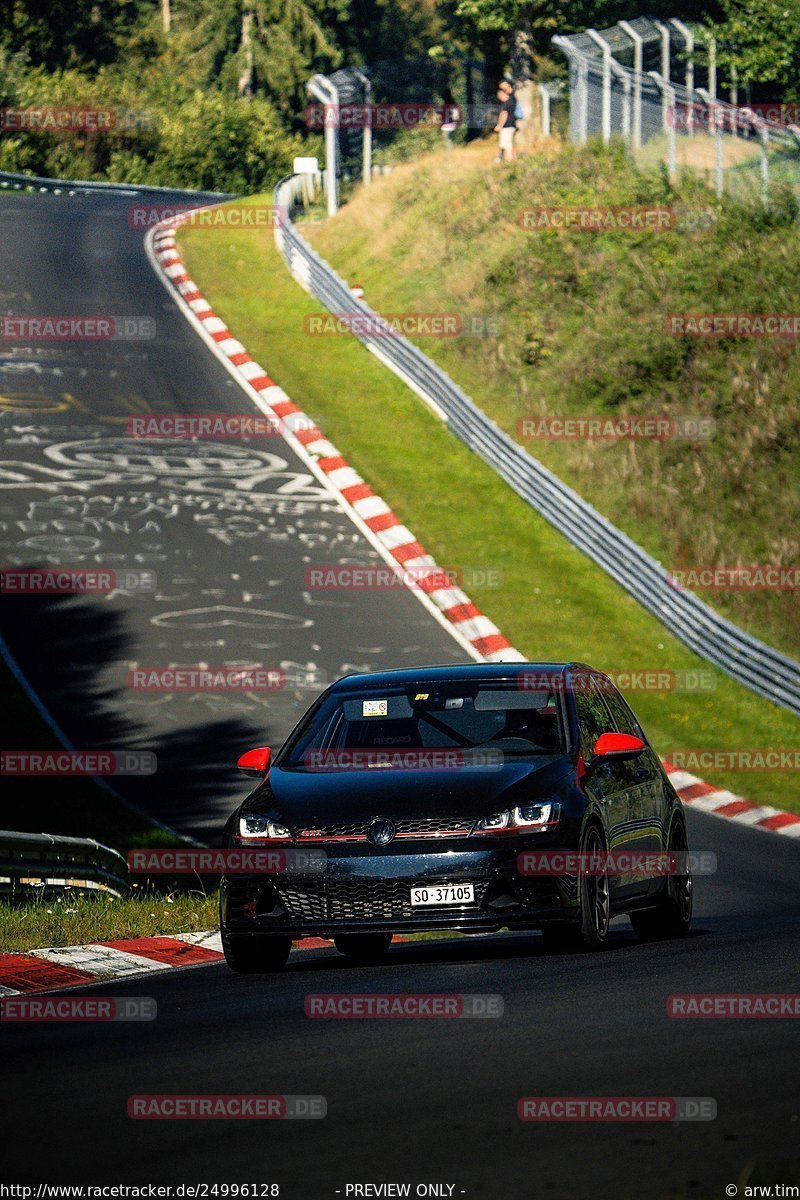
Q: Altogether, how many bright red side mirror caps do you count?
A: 2